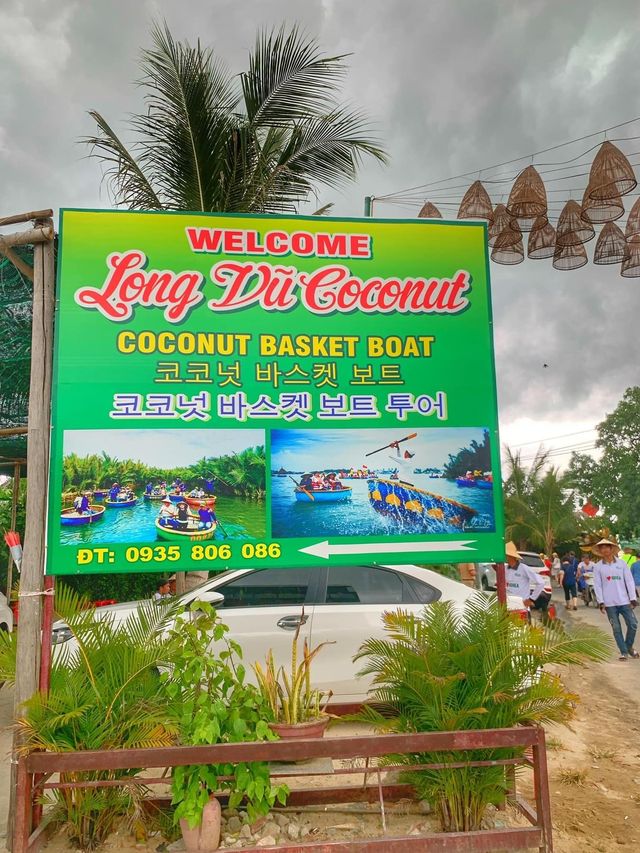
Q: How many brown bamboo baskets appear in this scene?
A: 14